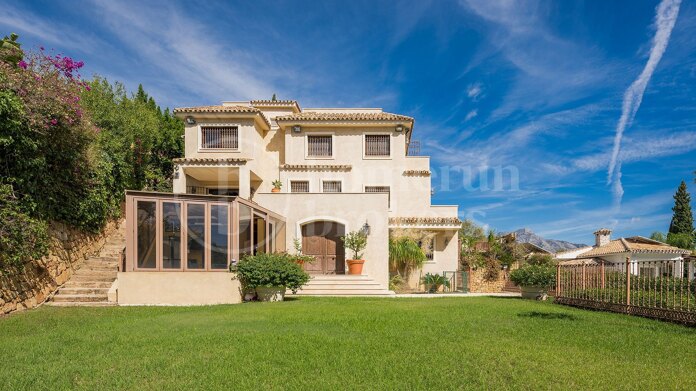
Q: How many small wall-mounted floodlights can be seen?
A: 3